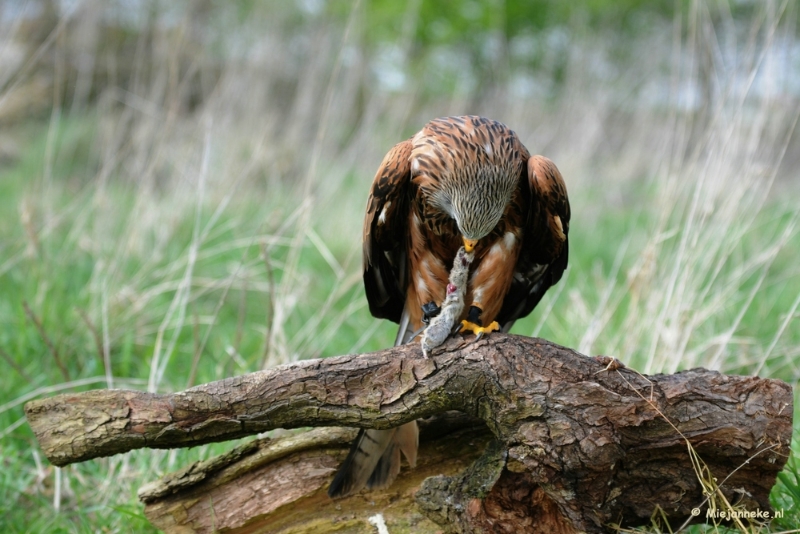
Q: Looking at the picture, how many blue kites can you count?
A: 0